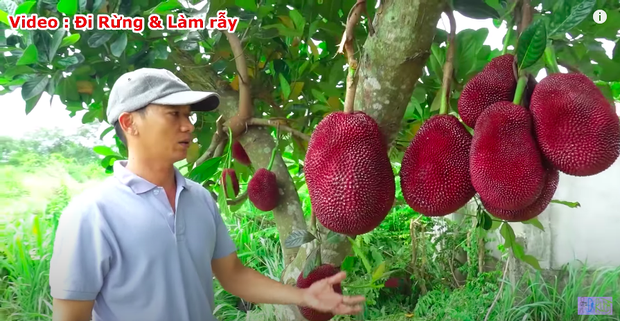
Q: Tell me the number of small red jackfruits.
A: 3